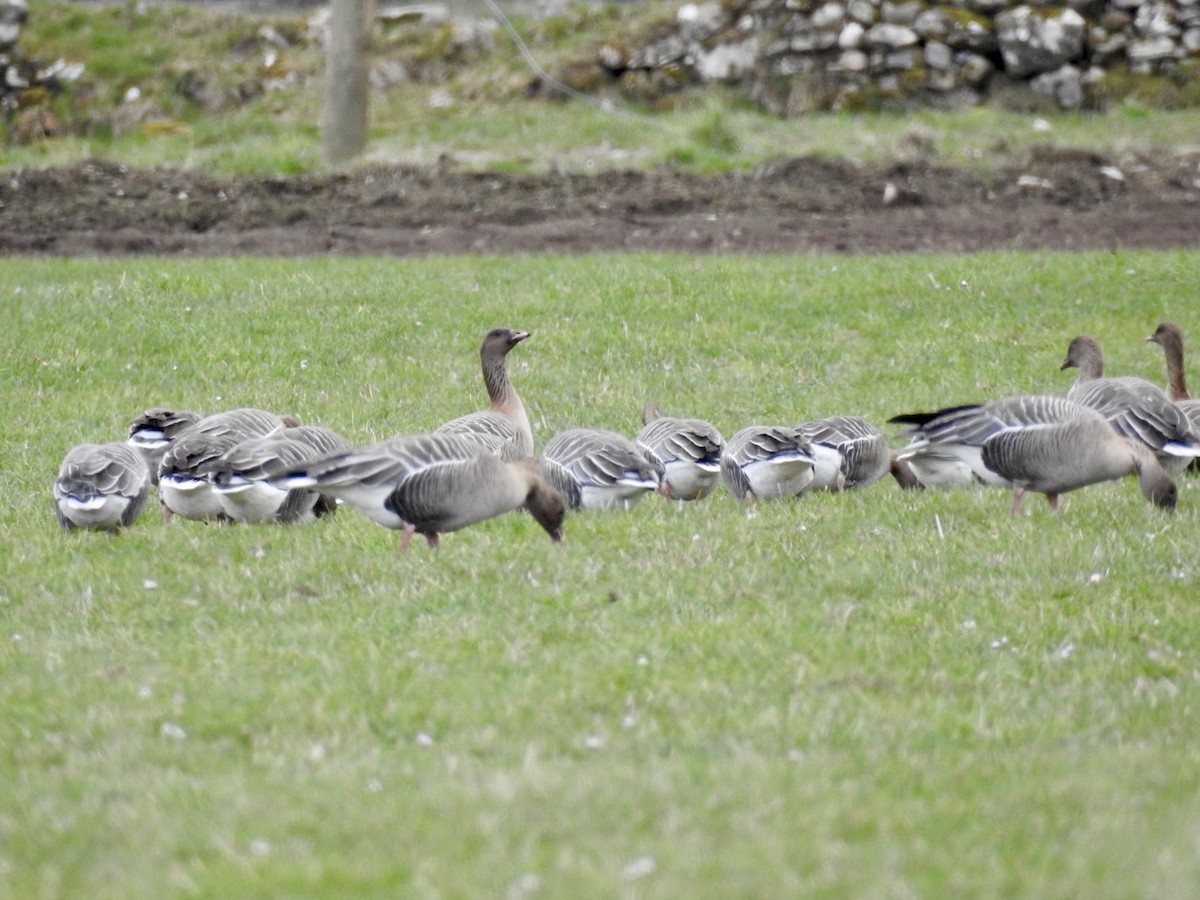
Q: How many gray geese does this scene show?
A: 14